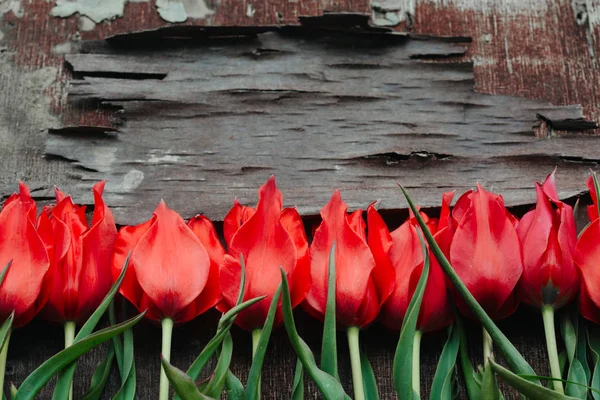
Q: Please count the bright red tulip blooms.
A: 9